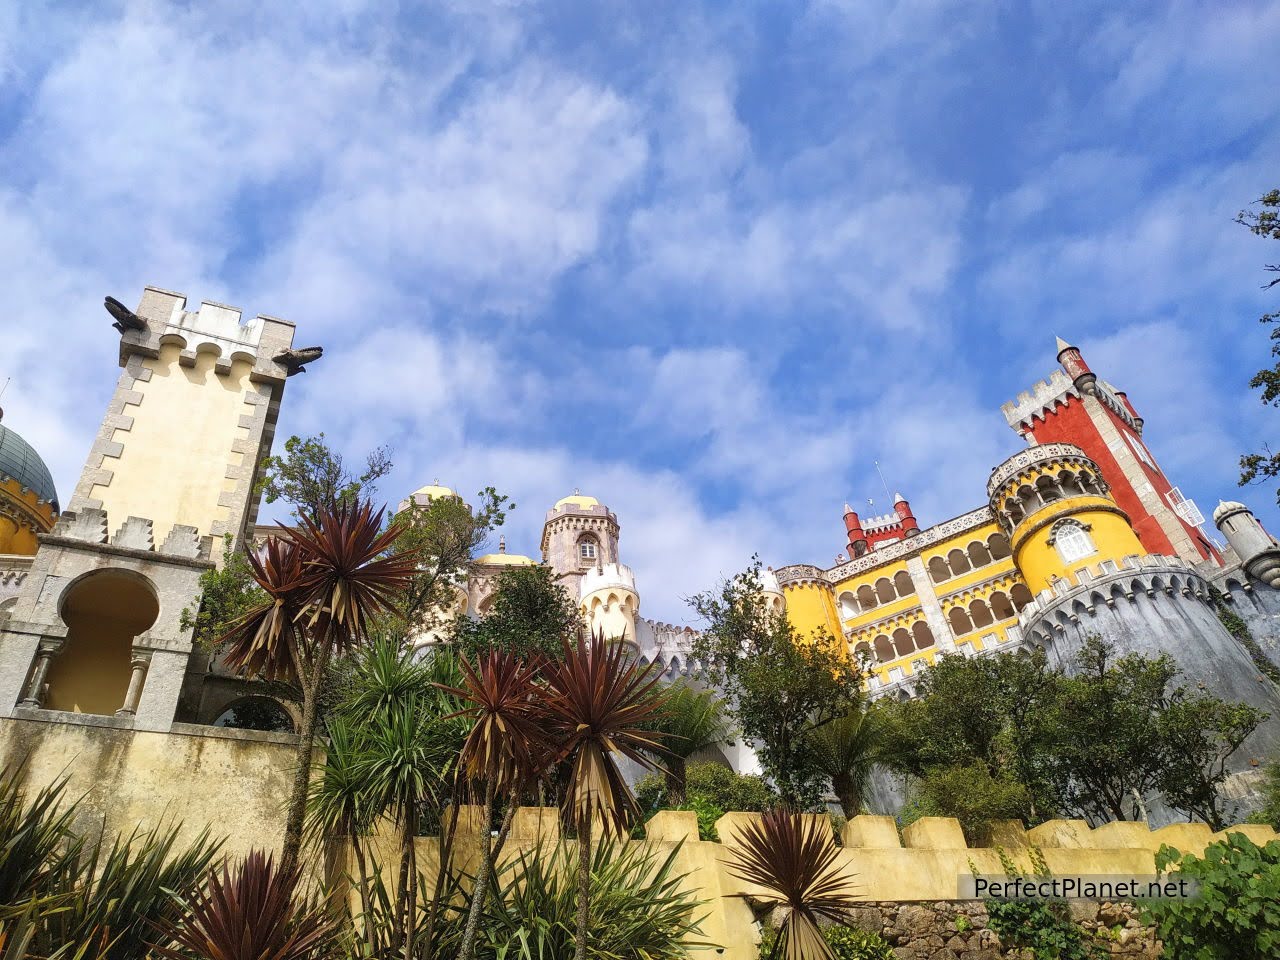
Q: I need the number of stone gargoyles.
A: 2